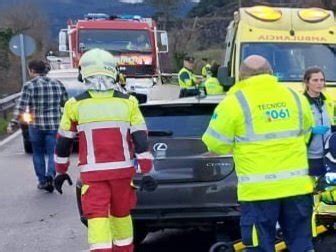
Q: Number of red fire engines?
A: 1